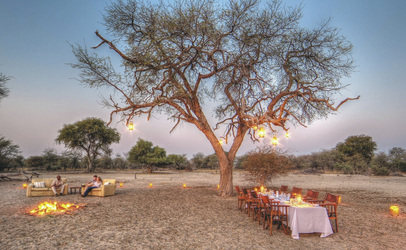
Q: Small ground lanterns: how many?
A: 7